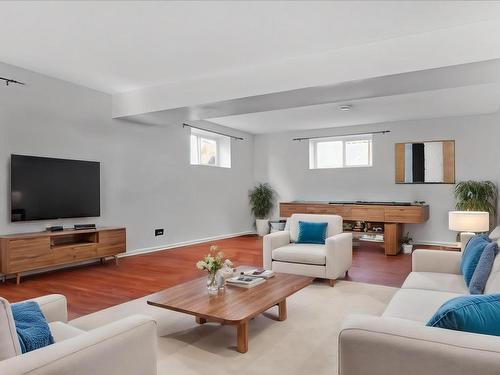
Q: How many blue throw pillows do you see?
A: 5